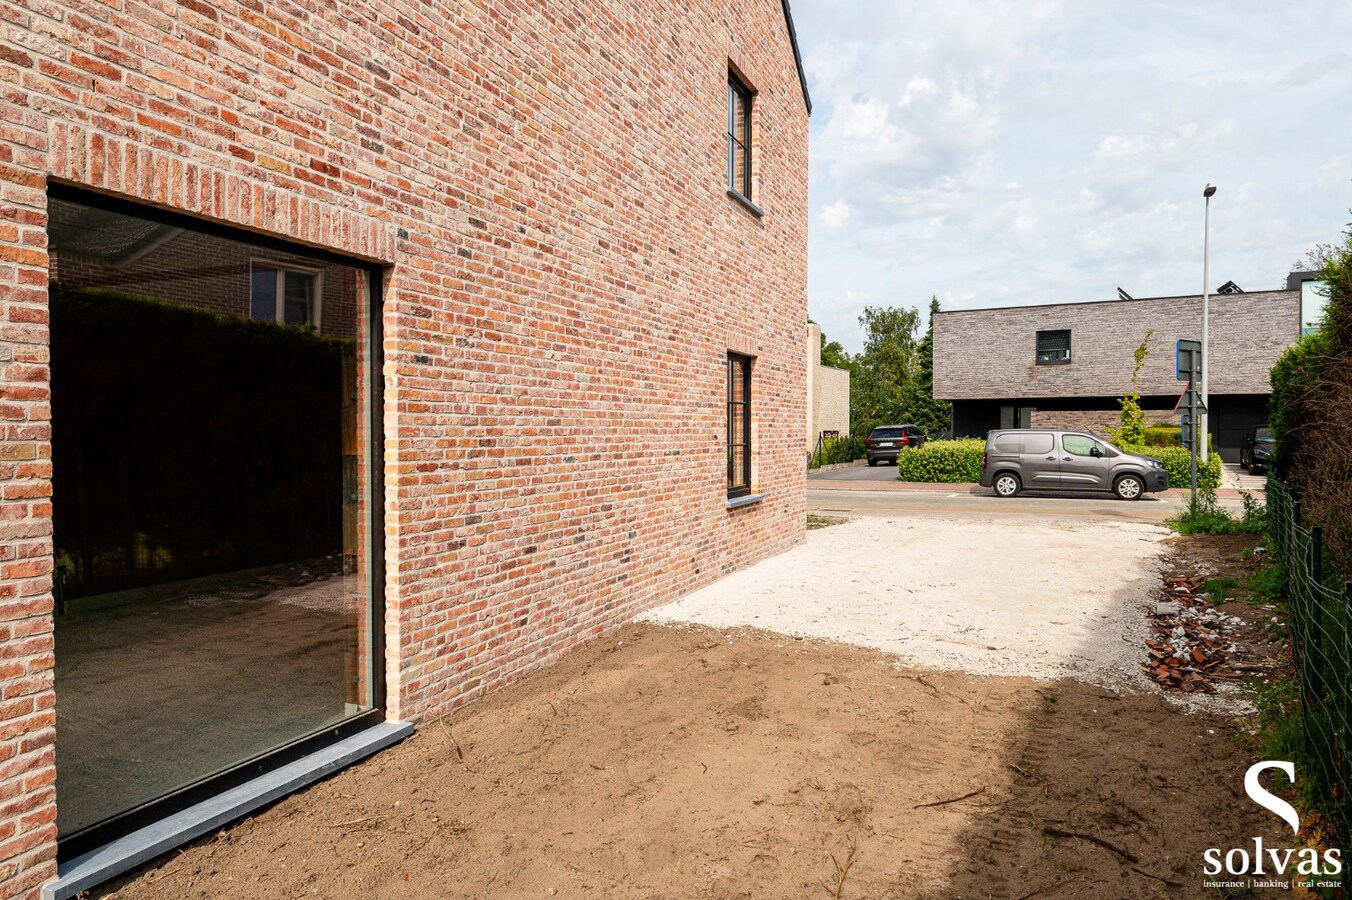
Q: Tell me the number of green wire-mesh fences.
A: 1